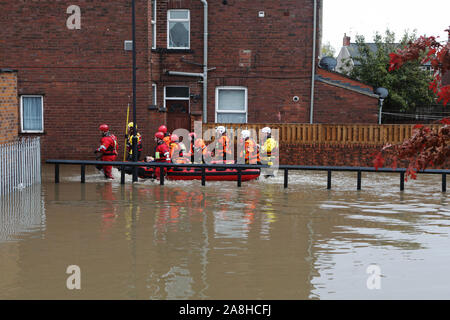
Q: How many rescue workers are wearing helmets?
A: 9